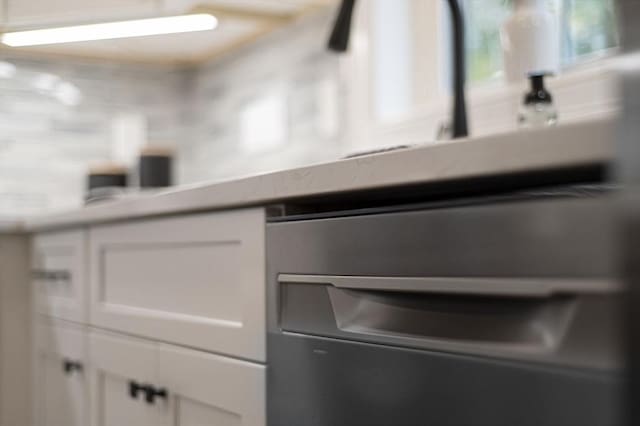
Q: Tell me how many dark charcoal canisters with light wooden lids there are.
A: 2